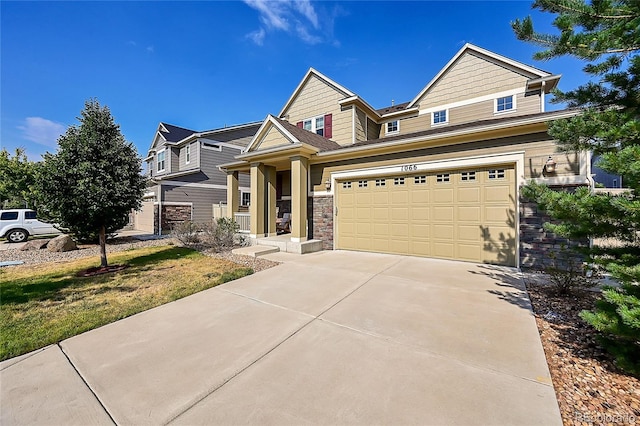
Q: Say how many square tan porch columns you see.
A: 4